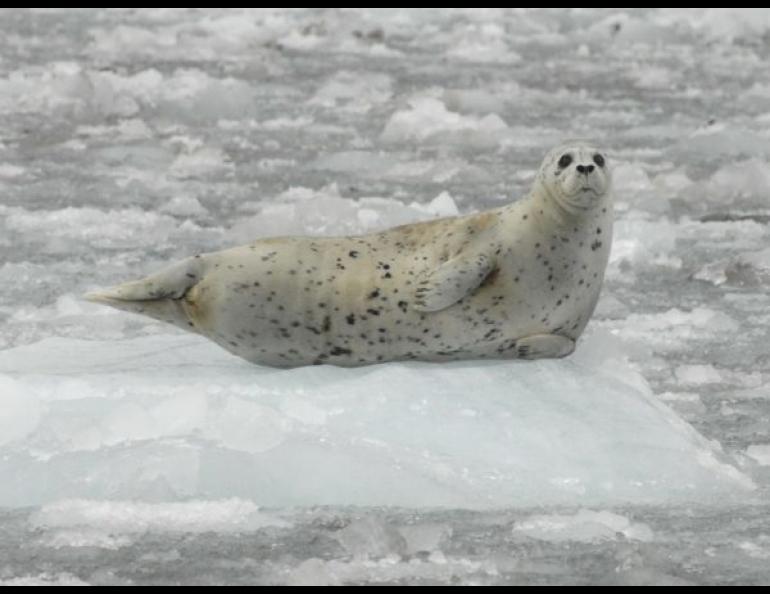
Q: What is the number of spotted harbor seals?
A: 1